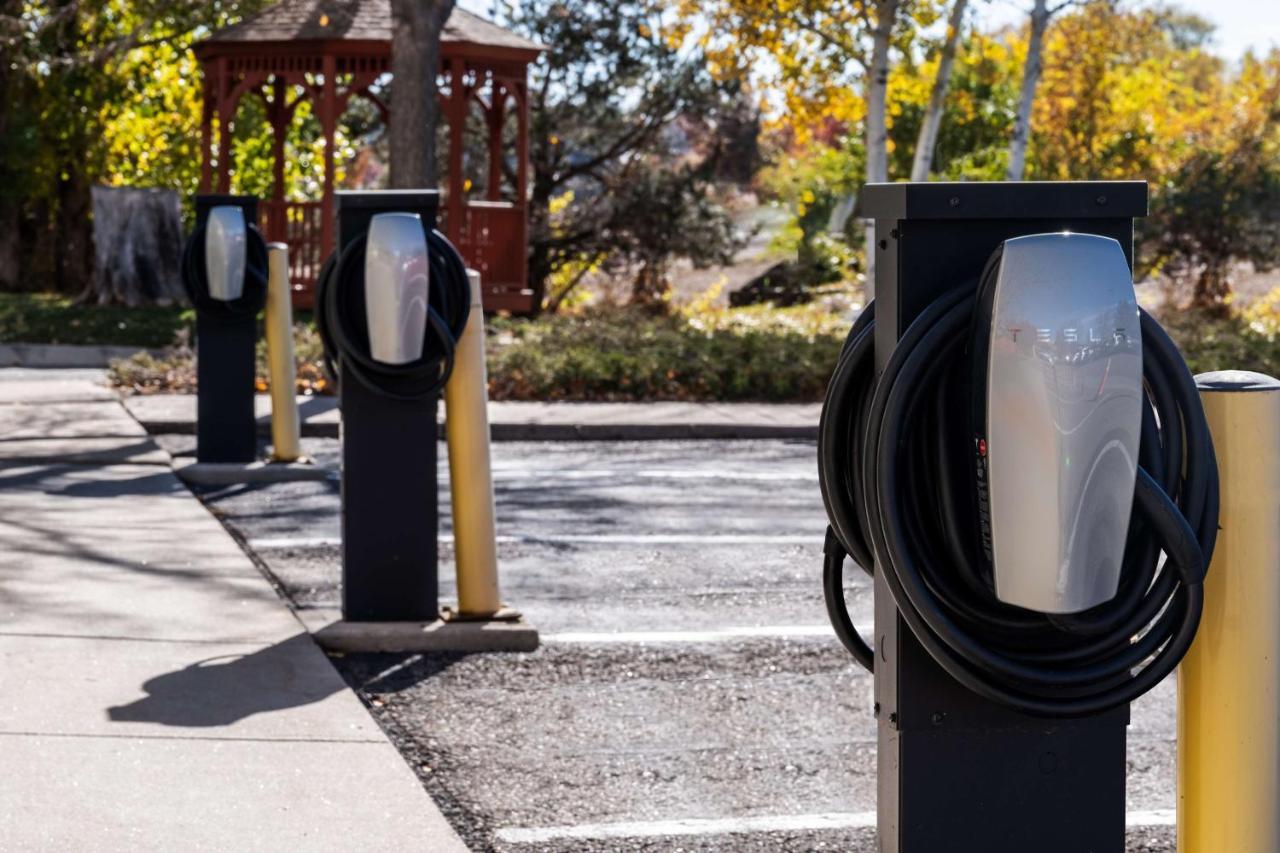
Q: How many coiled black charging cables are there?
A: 3